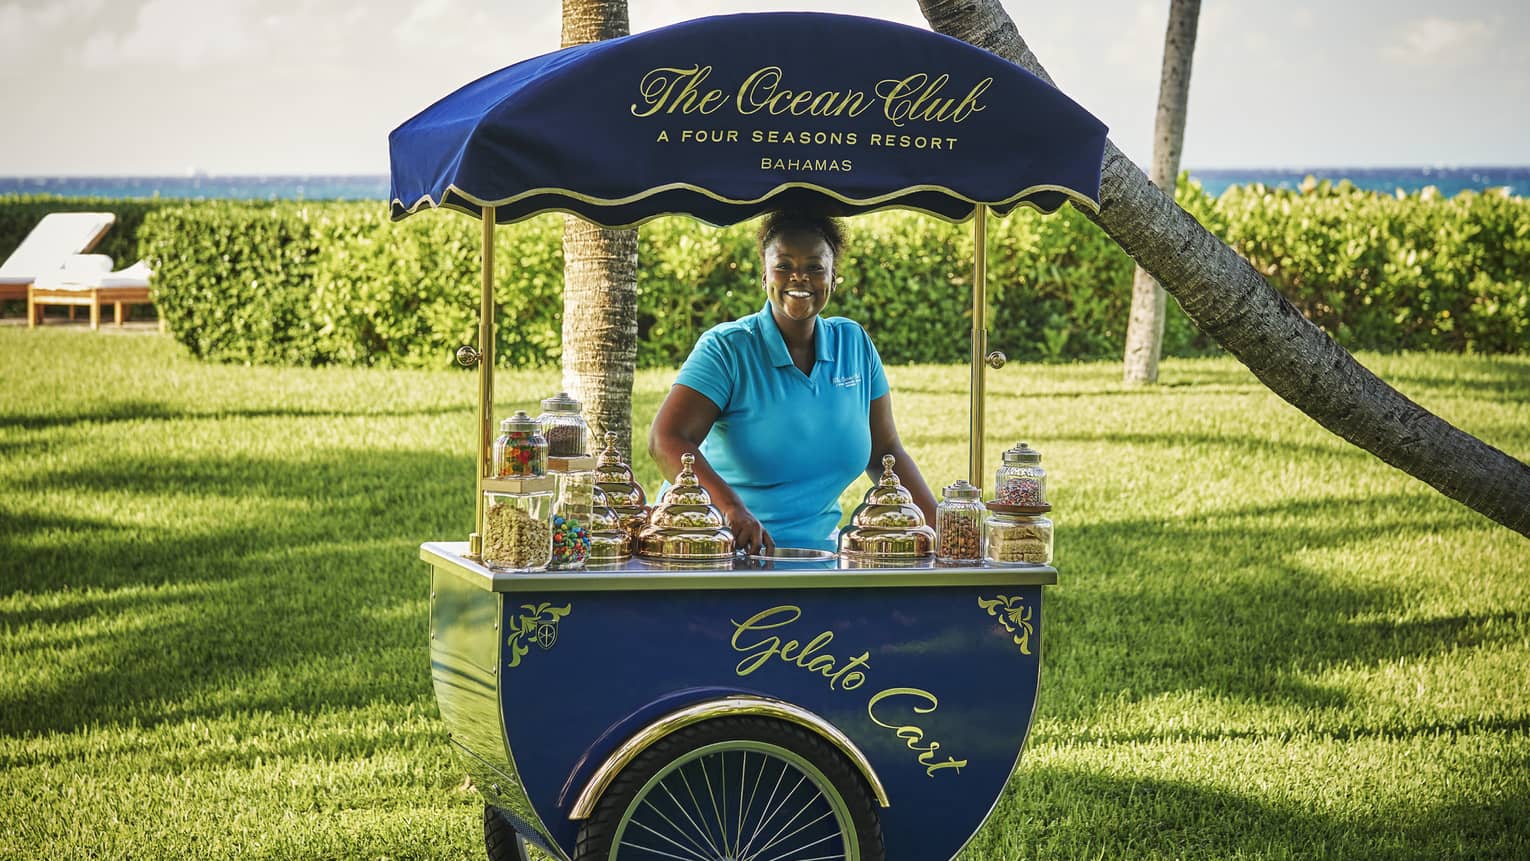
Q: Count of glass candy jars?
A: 7